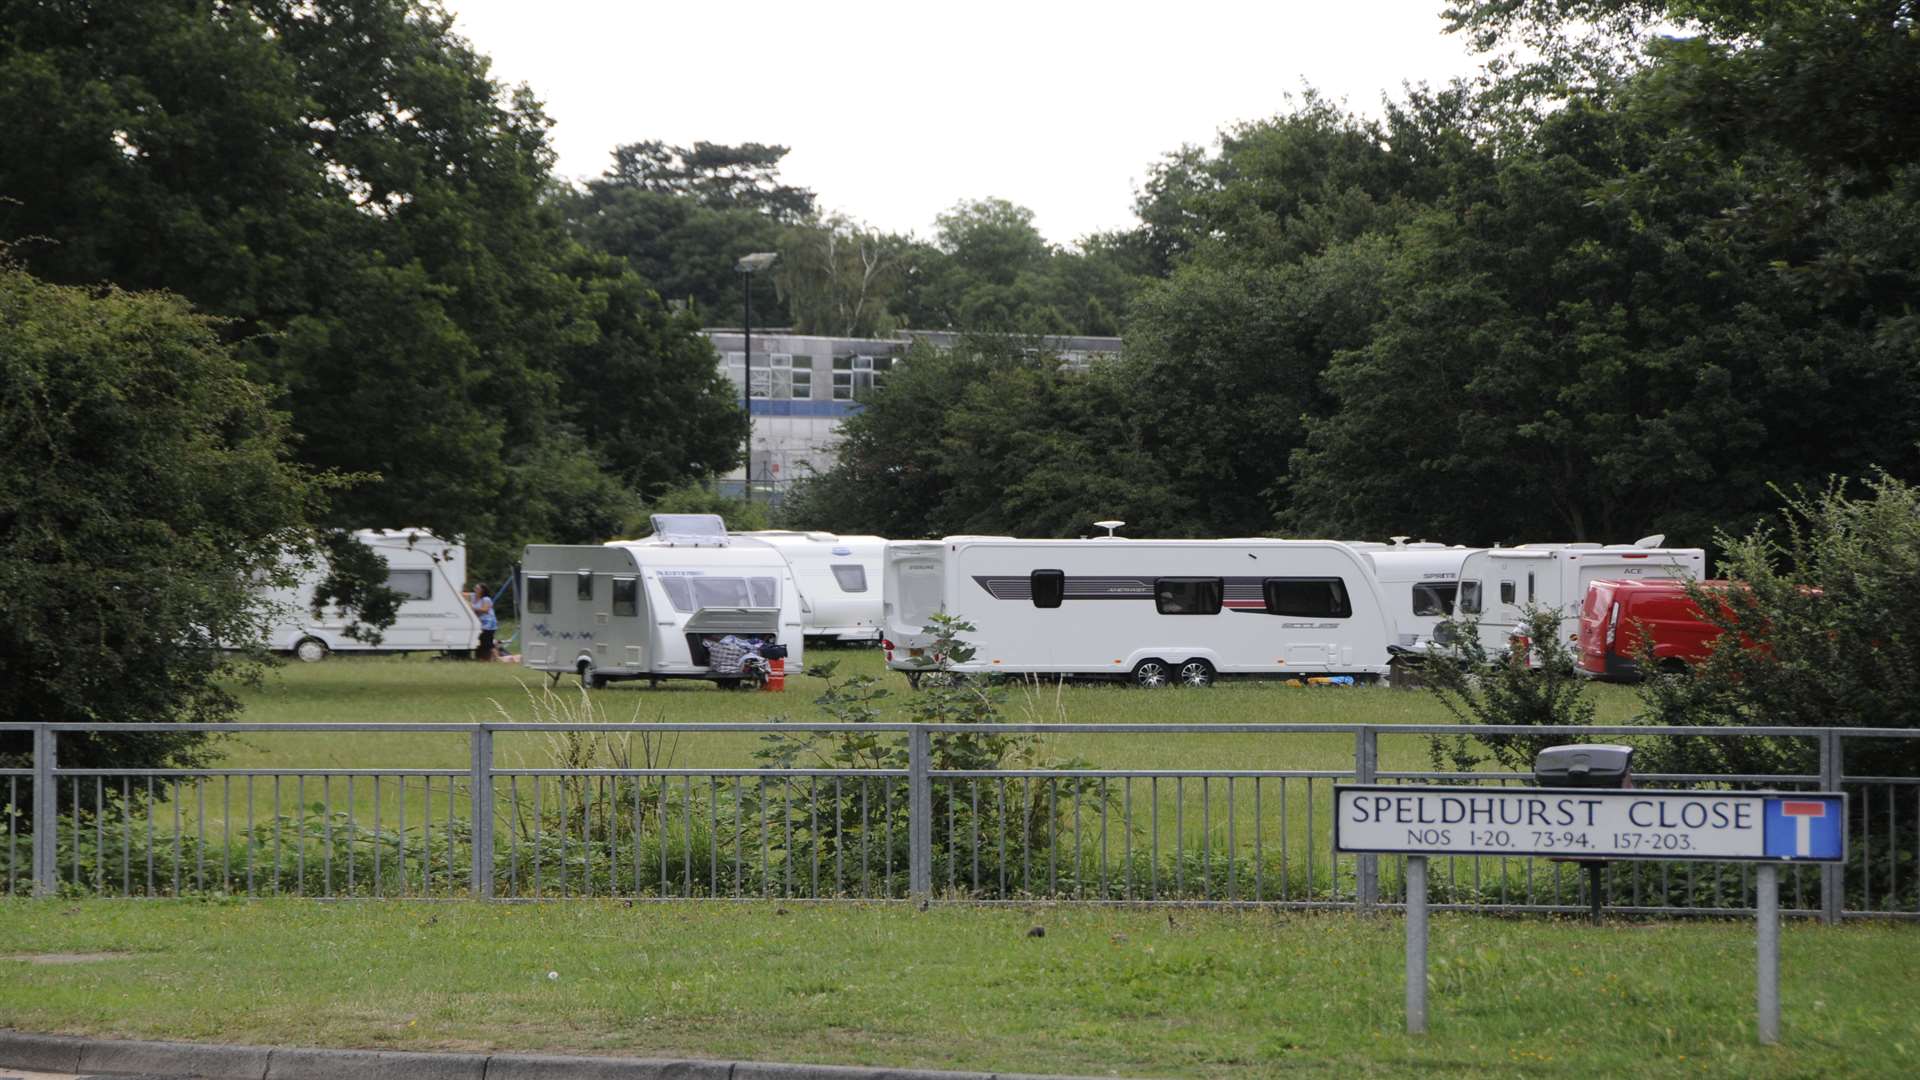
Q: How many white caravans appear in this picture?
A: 6